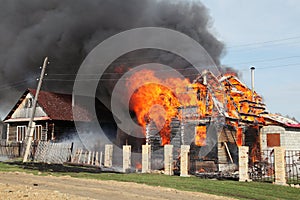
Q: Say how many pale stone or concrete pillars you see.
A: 7